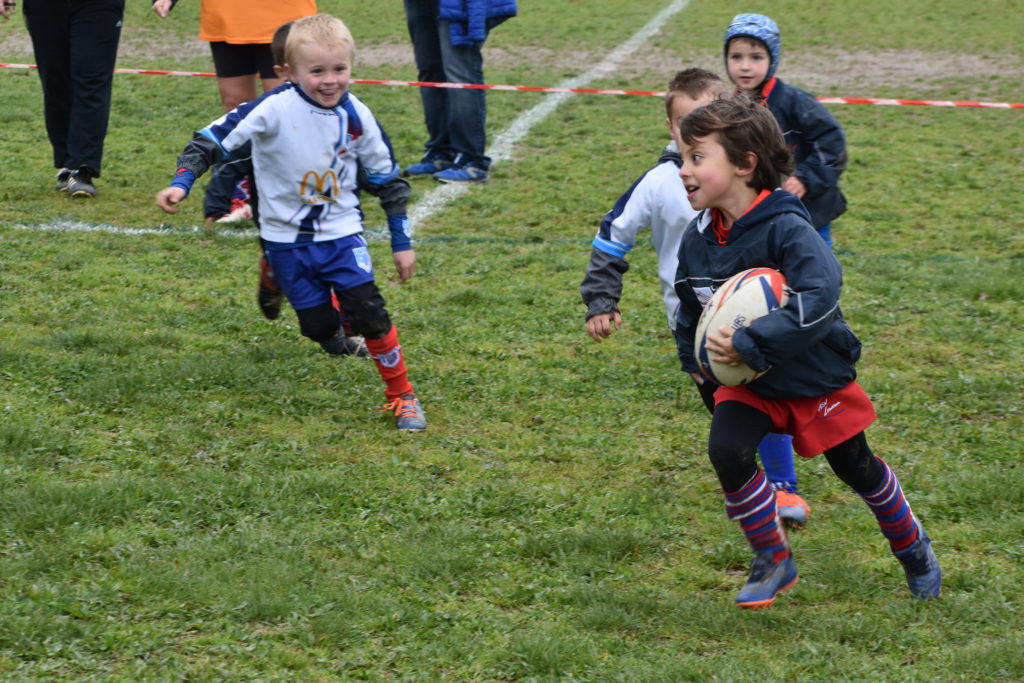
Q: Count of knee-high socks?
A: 4